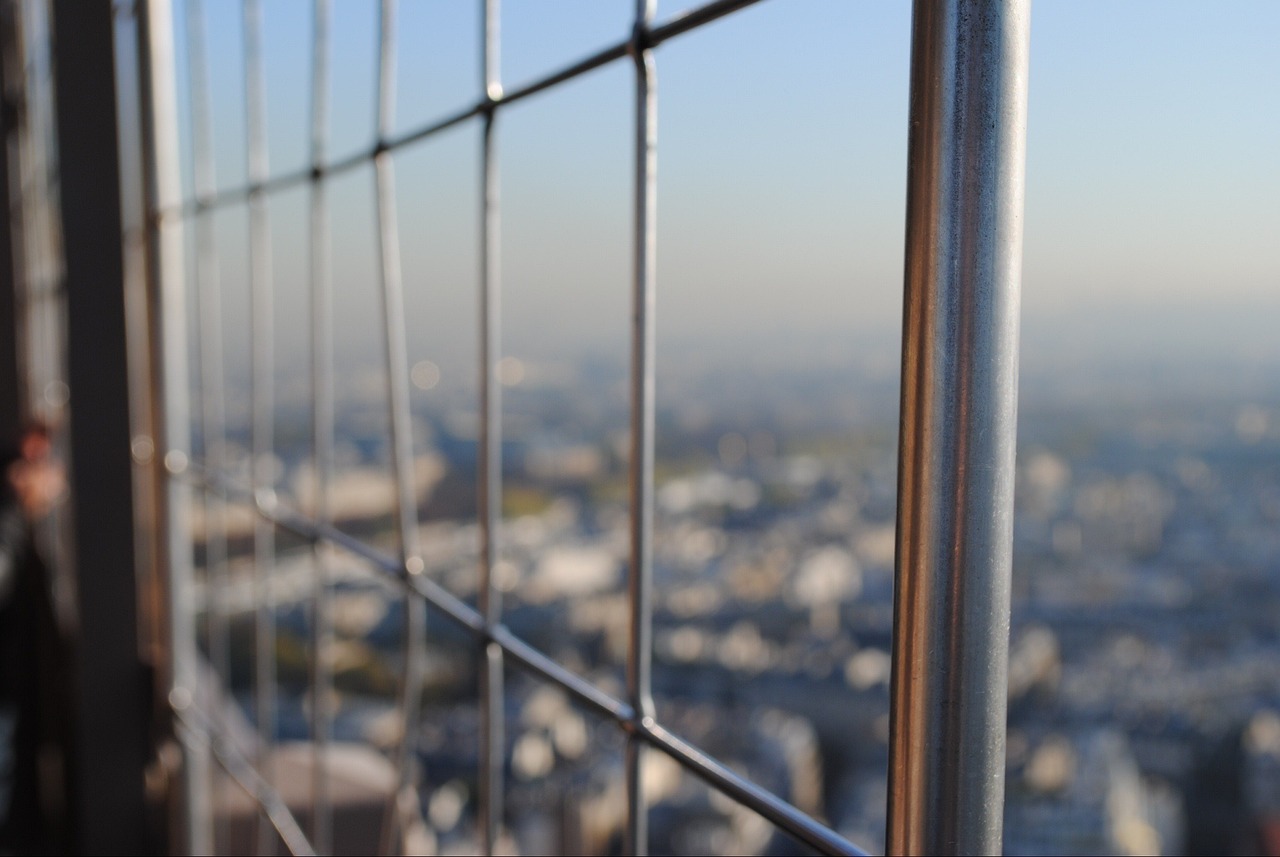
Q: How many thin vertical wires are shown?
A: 6